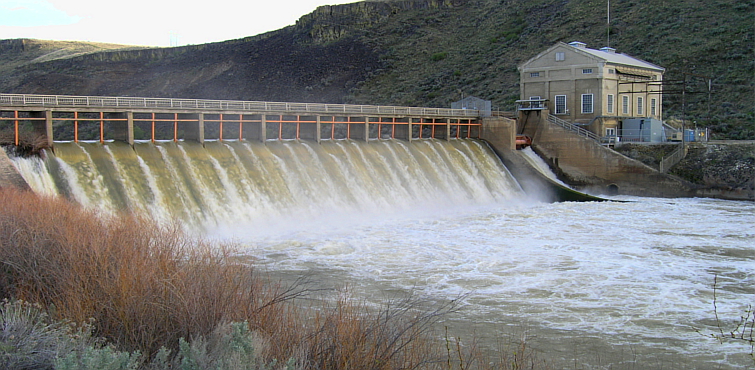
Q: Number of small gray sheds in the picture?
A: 1